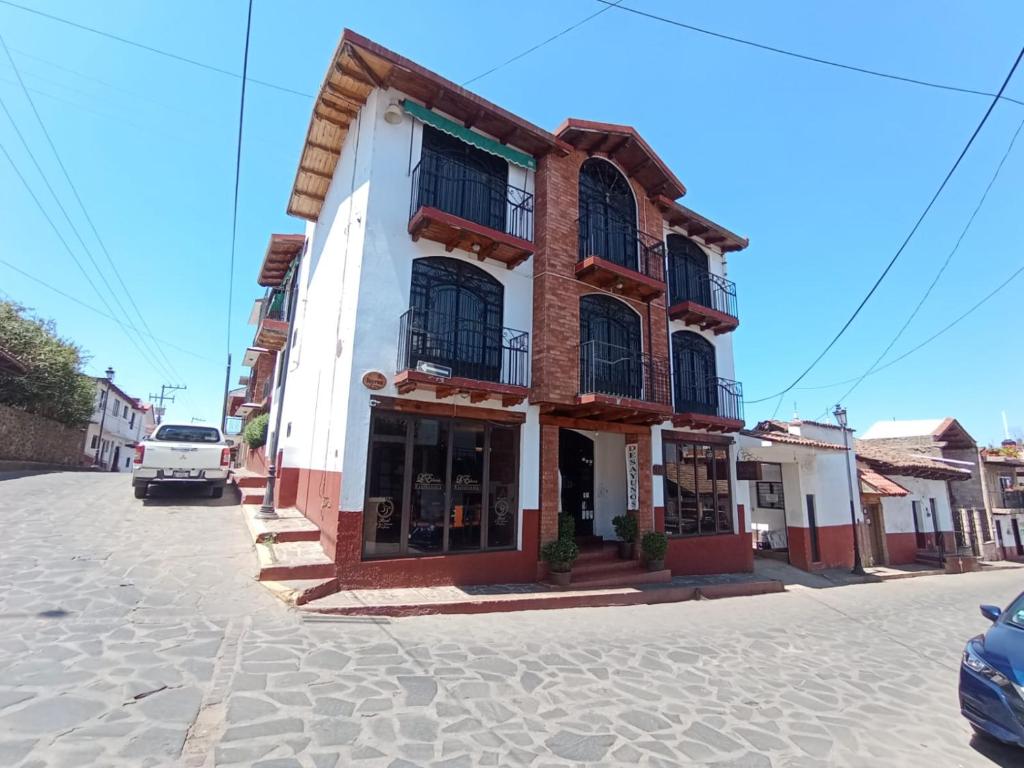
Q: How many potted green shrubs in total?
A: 4